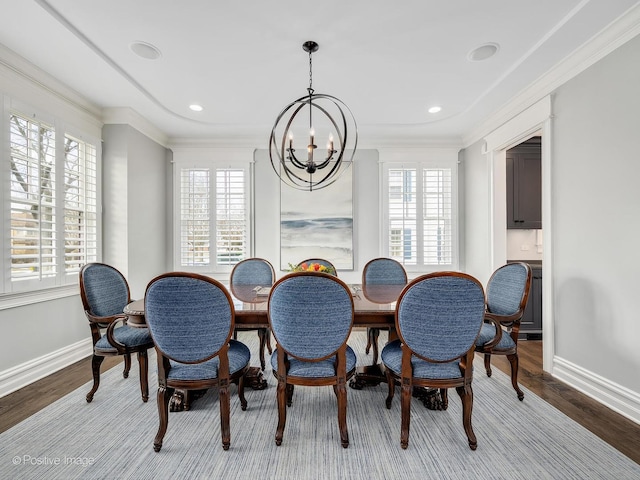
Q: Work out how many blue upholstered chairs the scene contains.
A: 8